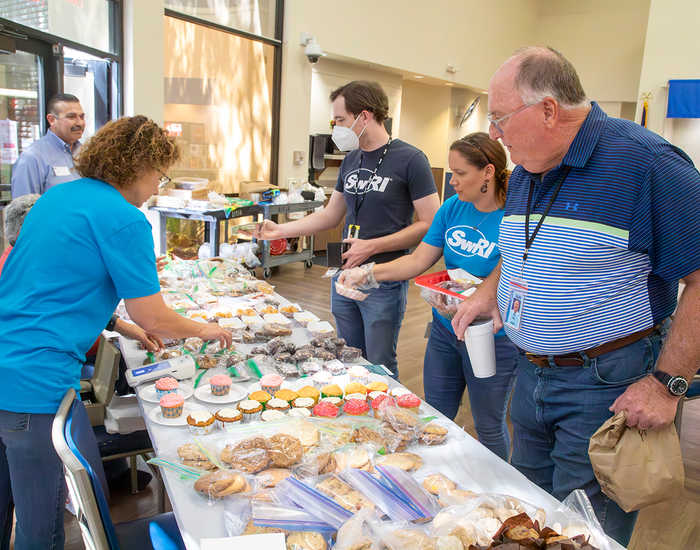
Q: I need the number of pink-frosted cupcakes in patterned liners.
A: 4